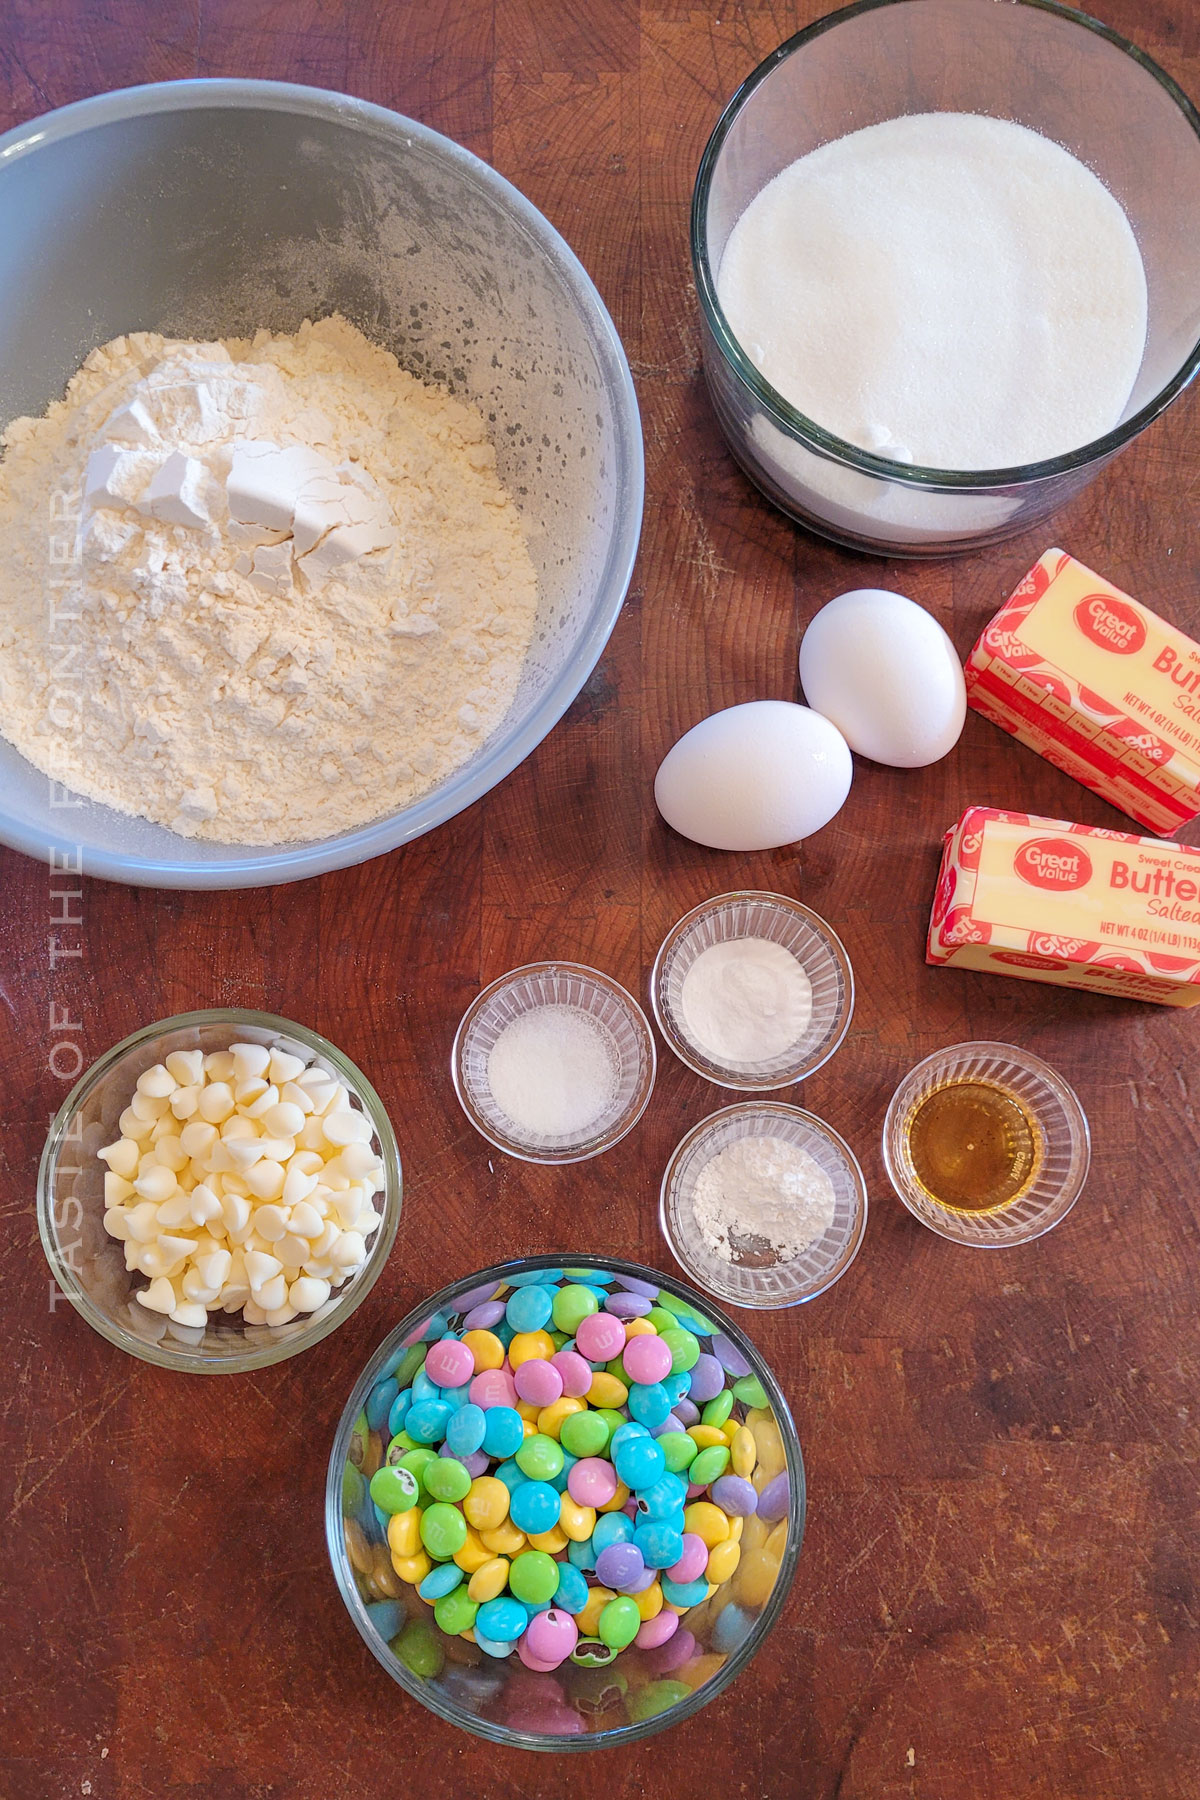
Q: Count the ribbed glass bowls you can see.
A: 4